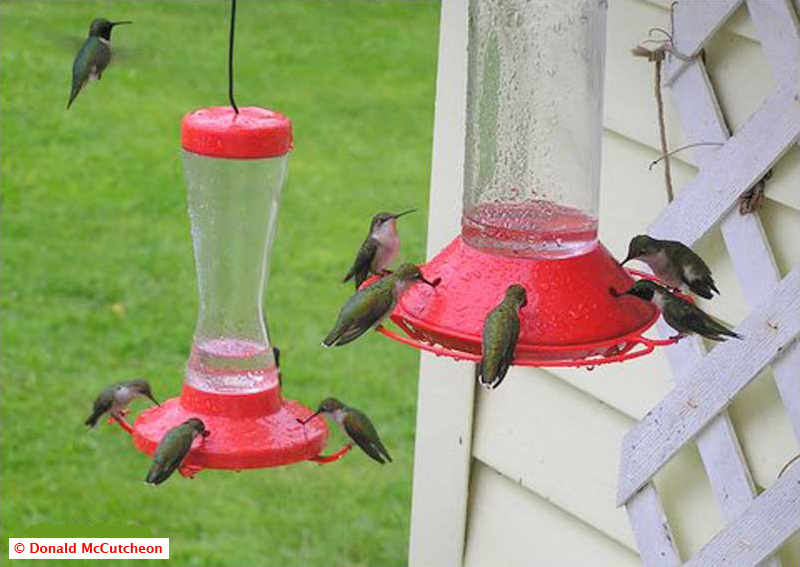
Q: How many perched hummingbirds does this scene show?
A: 8